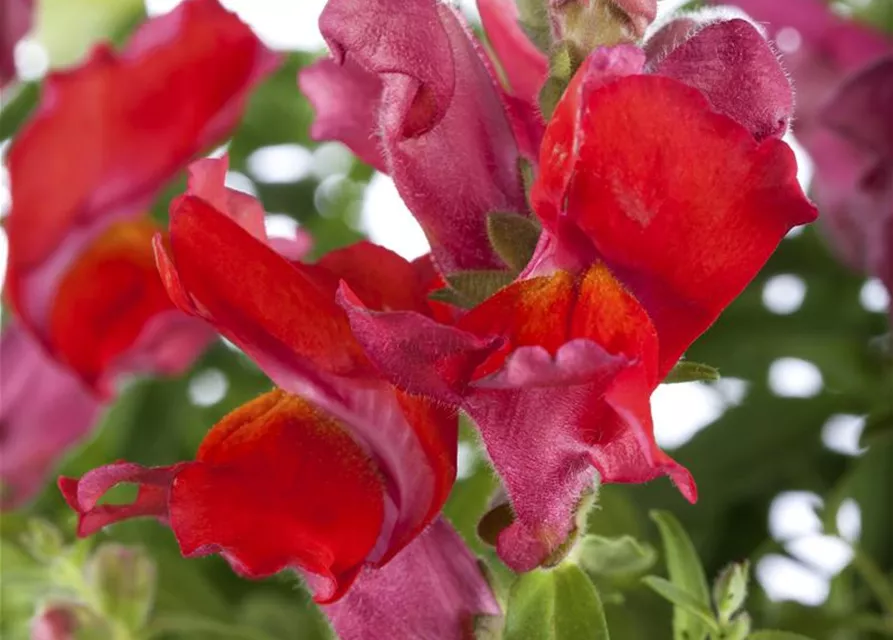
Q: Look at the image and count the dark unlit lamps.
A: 0